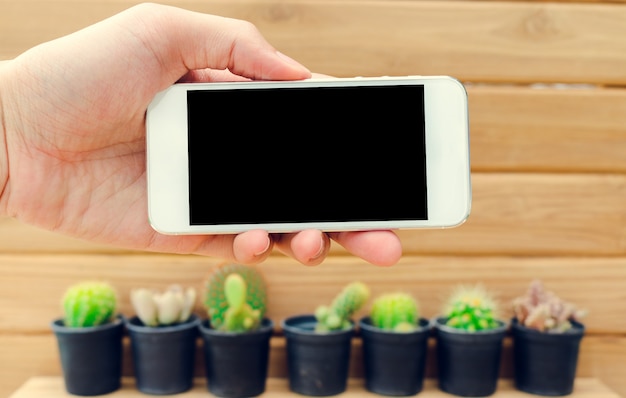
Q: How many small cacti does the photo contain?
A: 7